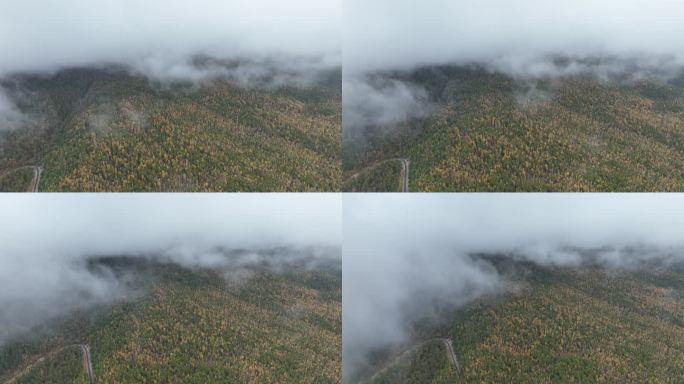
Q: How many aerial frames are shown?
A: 4